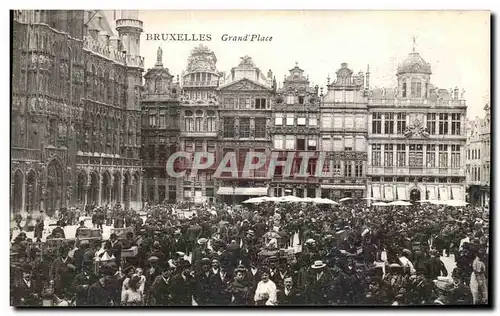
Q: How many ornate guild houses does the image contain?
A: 6